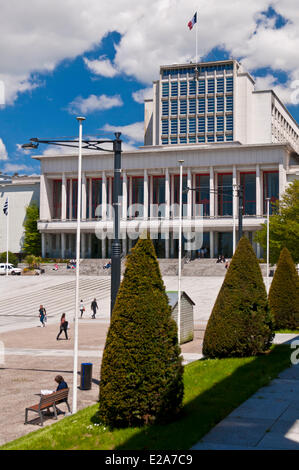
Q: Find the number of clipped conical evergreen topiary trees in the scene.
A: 3